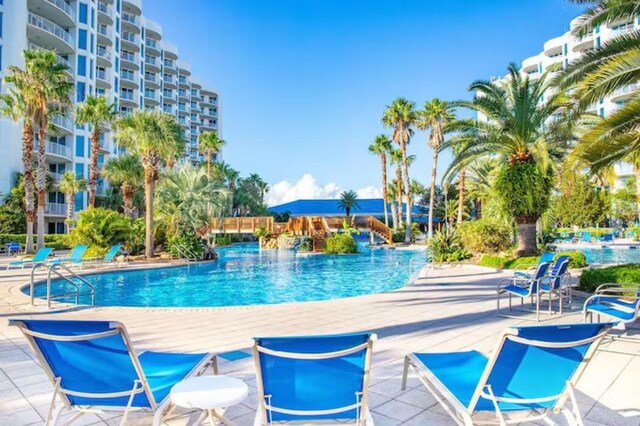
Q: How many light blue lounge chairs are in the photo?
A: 3